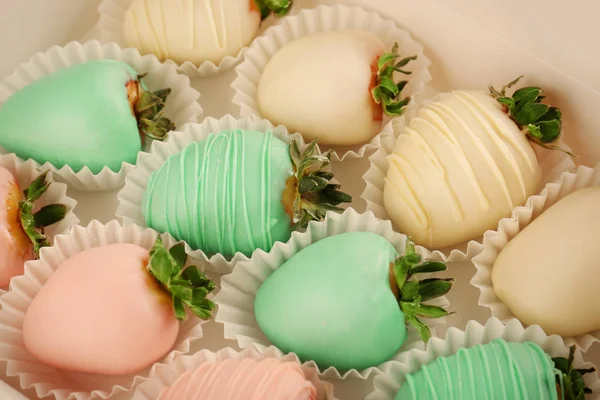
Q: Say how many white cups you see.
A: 11